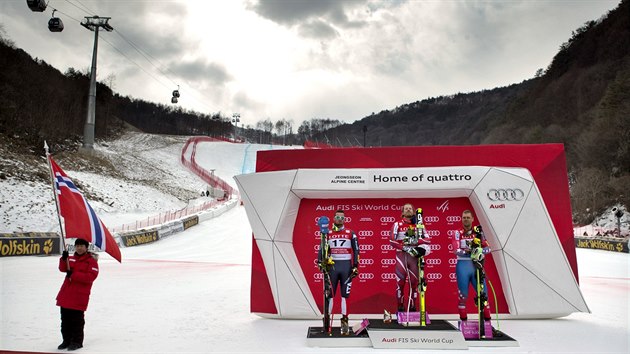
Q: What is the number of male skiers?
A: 3